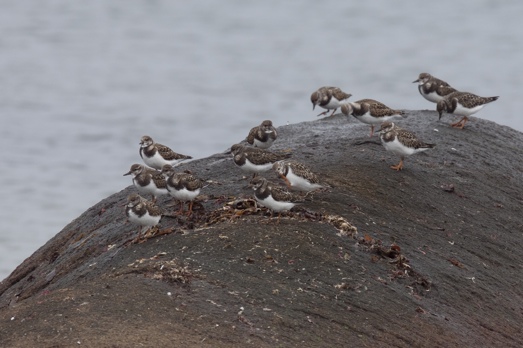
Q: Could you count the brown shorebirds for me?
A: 13